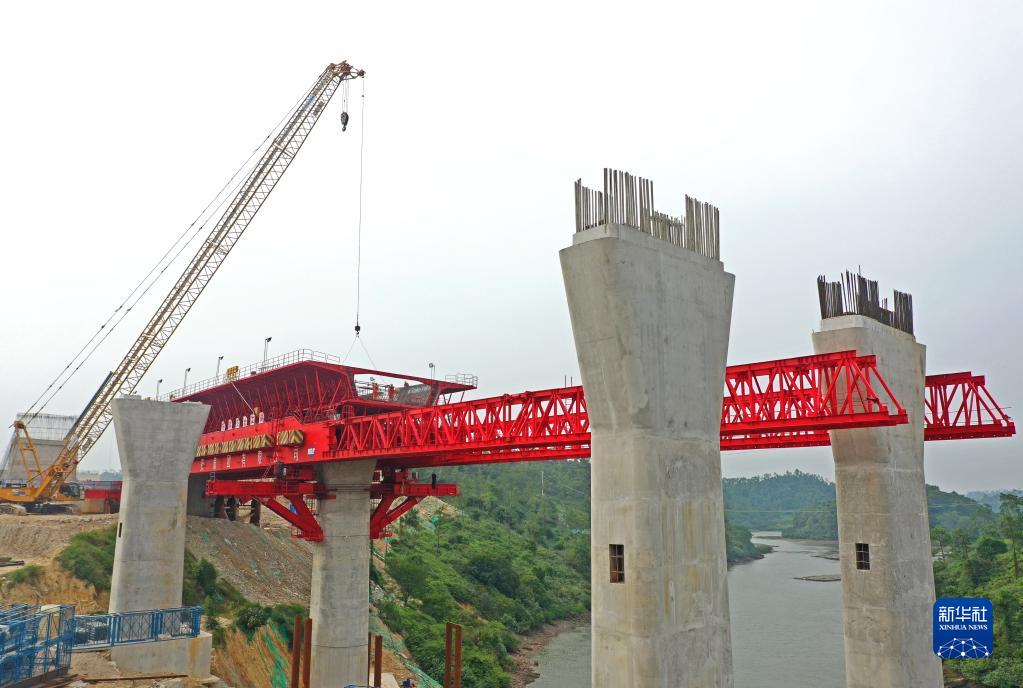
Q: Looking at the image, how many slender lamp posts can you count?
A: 5